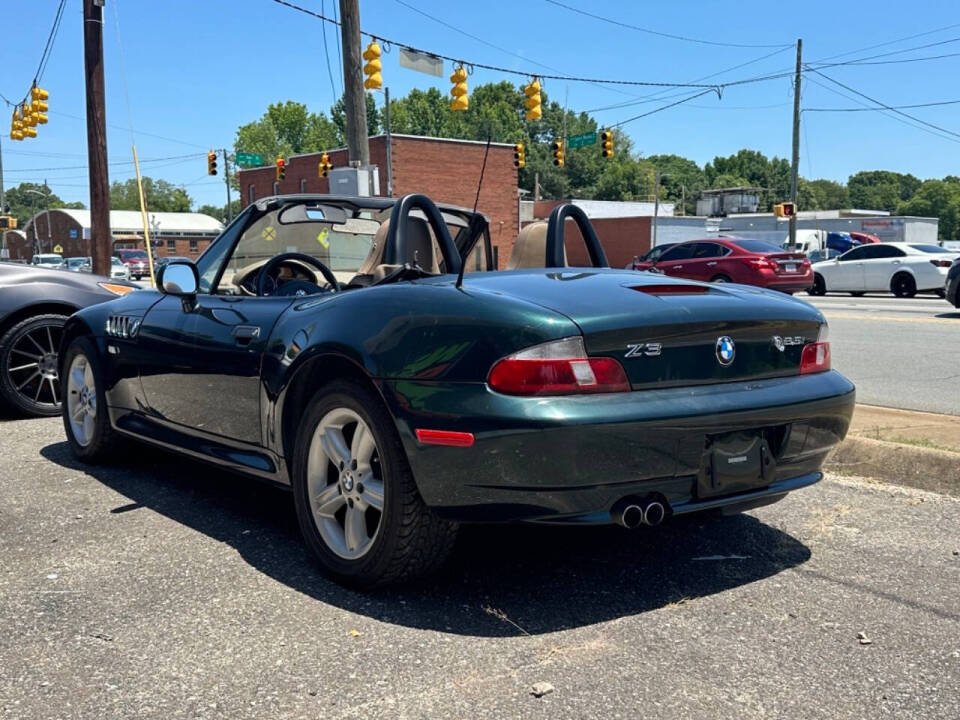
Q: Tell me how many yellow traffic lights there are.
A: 12